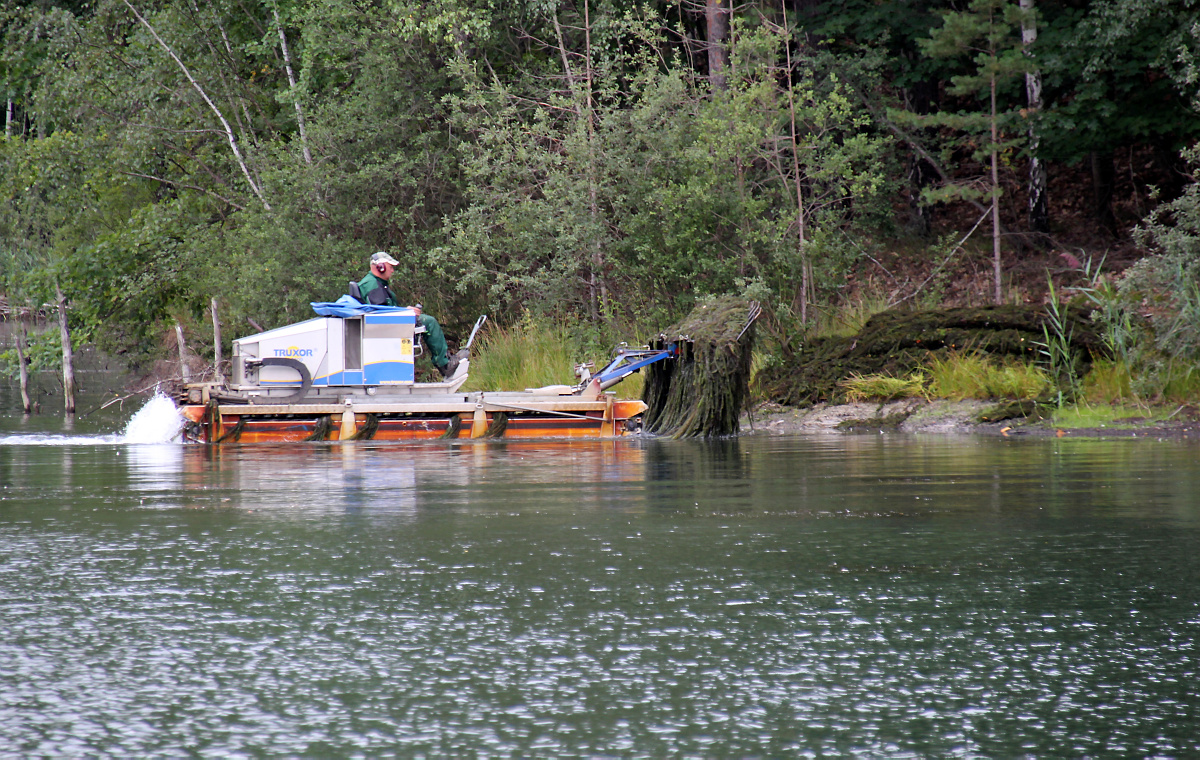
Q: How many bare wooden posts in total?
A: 4